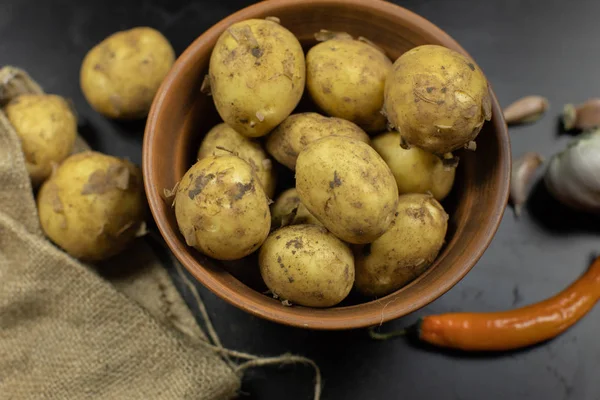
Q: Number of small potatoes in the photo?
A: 14